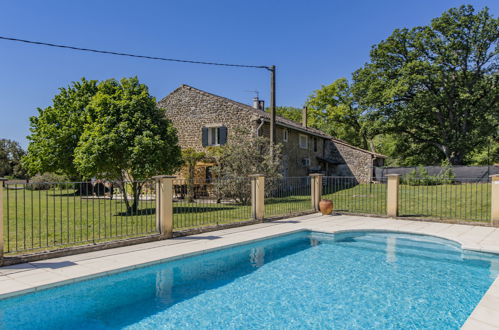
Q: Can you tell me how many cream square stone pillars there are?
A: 6